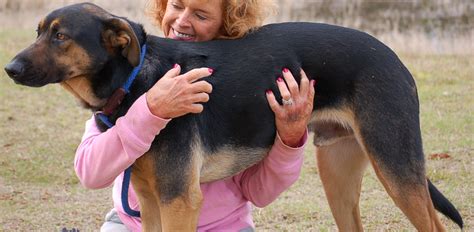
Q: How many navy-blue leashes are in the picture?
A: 1